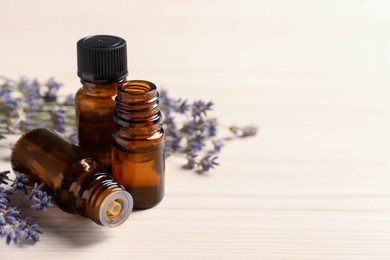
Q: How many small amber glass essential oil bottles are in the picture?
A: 3